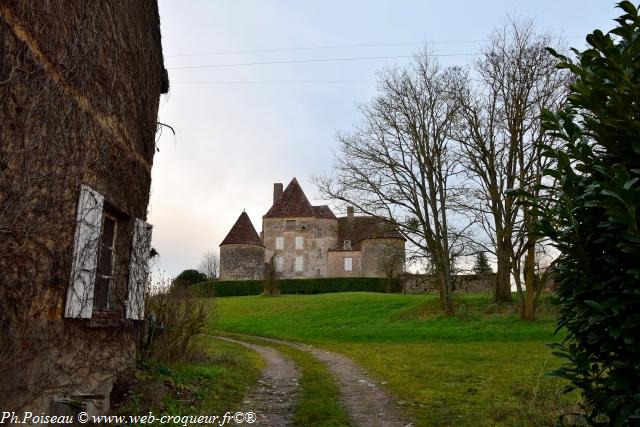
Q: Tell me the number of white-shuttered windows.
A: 6